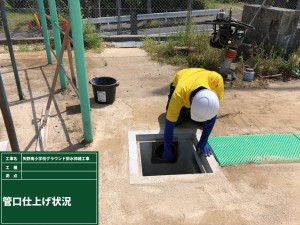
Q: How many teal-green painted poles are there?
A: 3